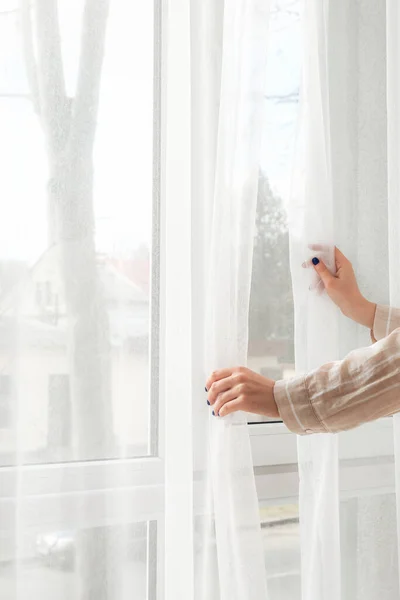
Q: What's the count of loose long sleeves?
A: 2